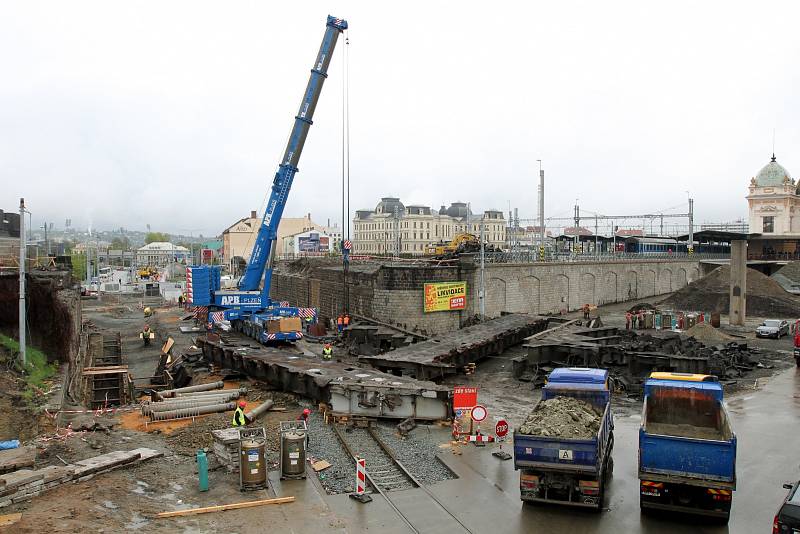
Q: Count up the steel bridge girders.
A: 2